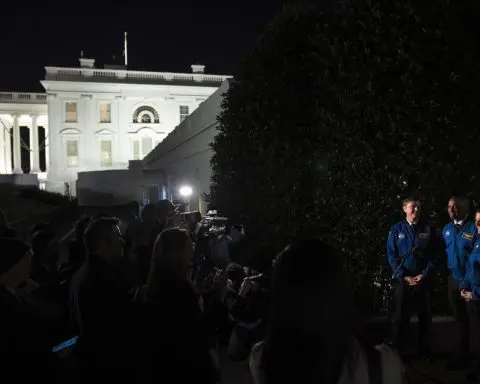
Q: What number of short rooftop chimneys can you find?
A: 2